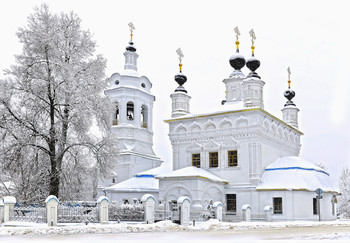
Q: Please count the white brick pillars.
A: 8